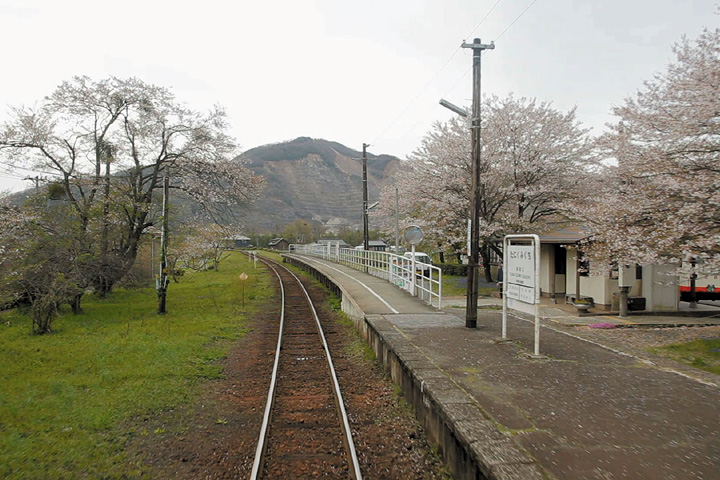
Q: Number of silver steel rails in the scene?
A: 2